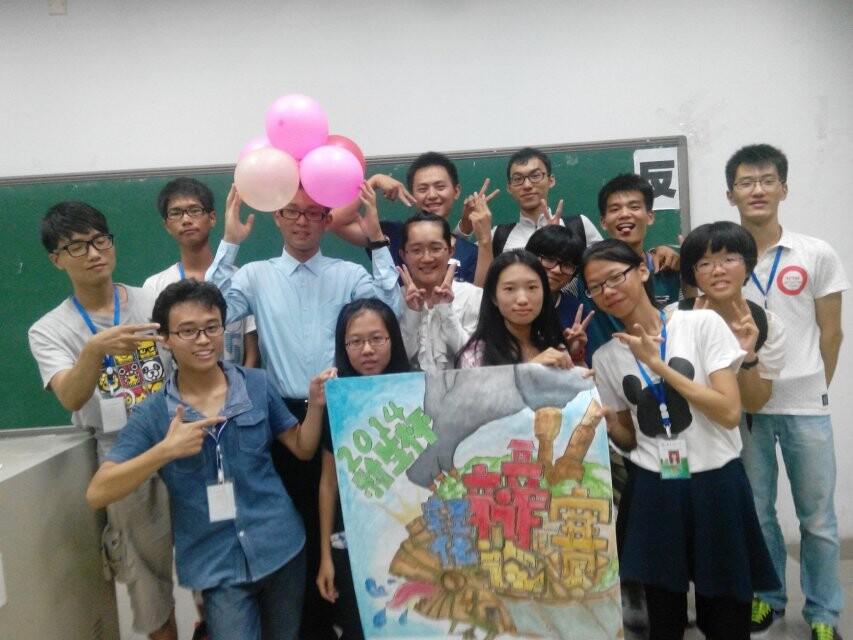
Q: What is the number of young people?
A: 14